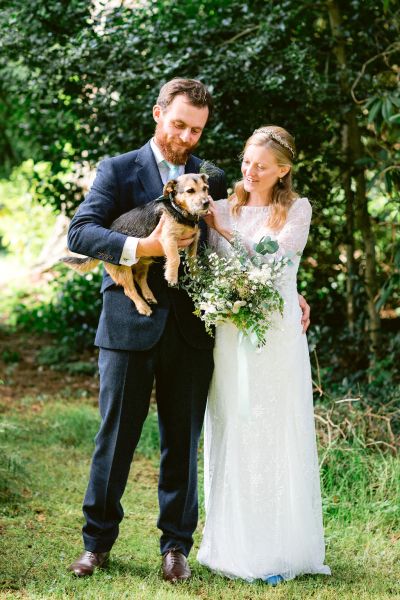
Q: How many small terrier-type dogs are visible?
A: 1